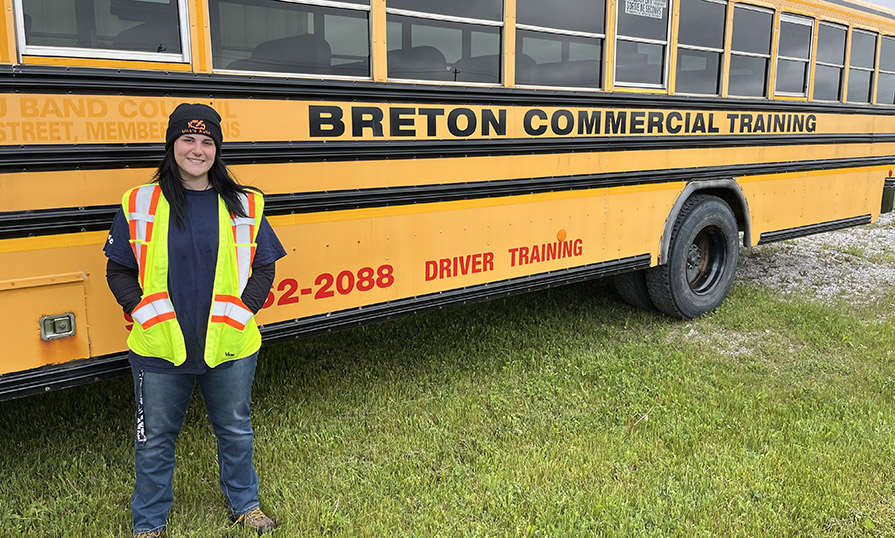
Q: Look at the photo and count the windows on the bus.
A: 11